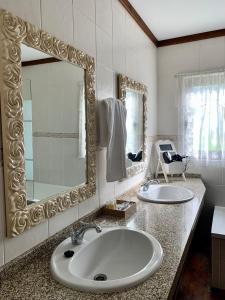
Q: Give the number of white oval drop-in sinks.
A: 2